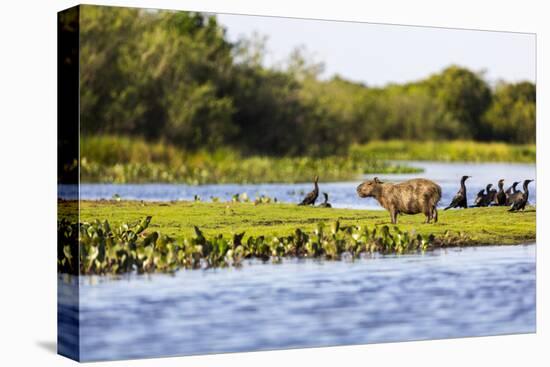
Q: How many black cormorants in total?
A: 7